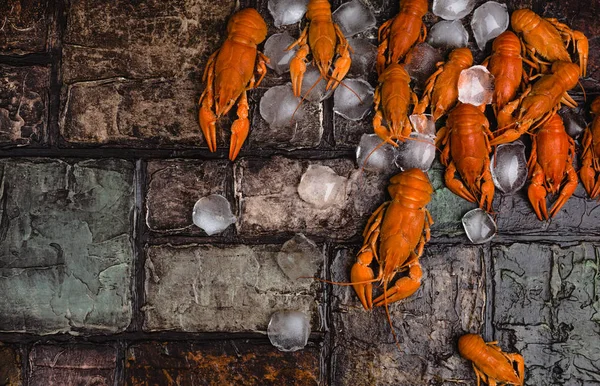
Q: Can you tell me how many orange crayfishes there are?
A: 13